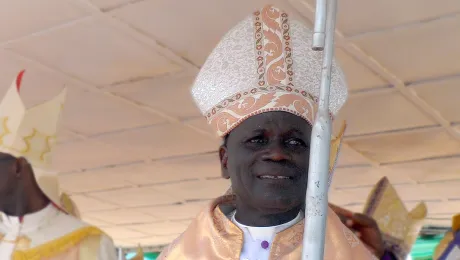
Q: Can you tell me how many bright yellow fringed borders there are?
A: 1